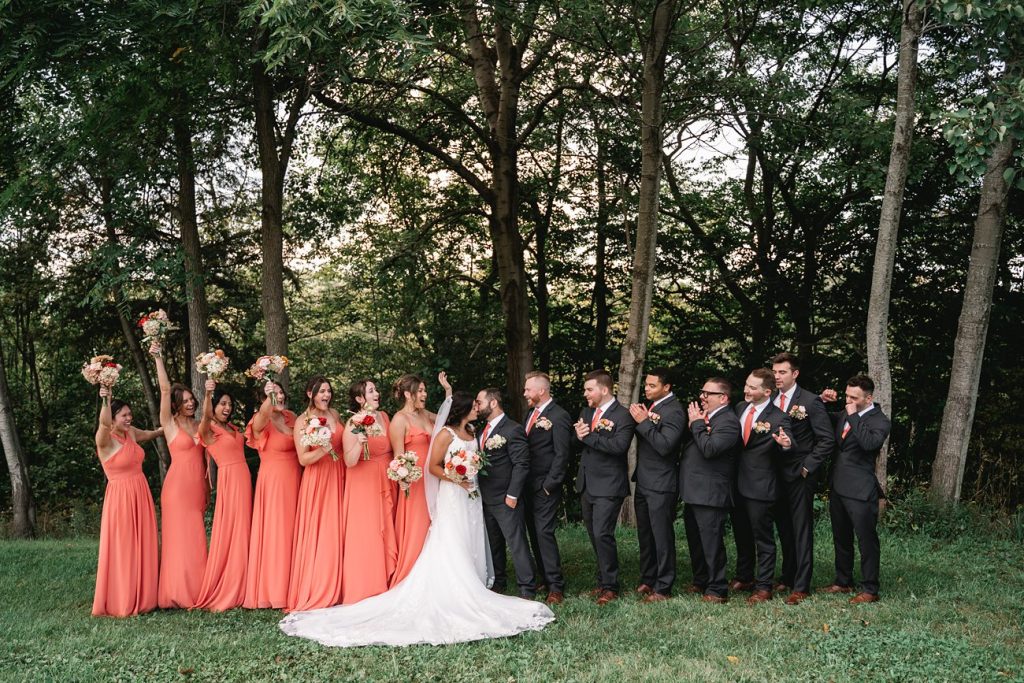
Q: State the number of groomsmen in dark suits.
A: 7